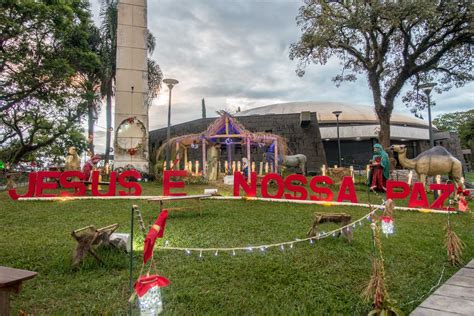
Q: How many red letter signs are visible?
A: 14